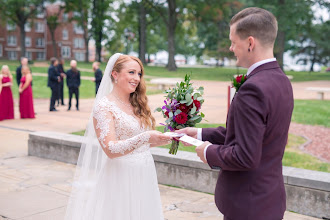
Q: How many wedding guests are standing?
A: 7